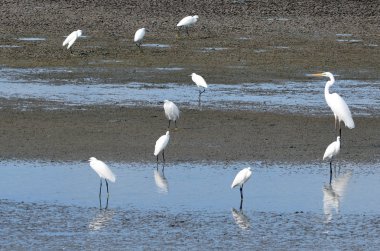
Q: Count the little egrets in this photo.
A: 9